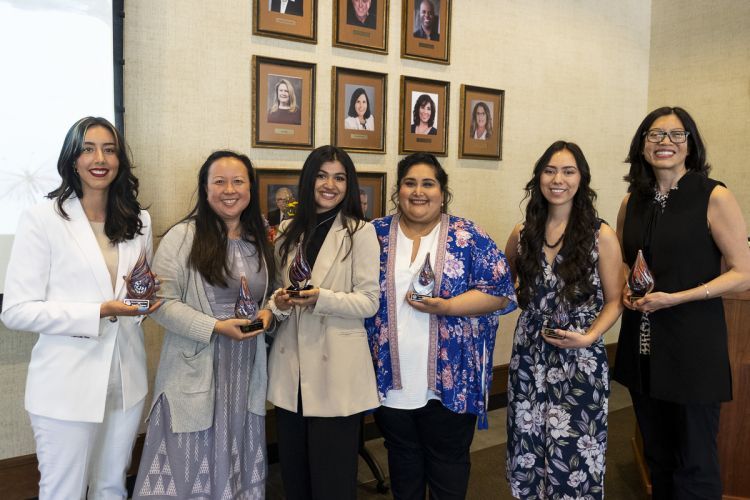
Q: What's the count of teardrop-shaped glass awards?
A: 6